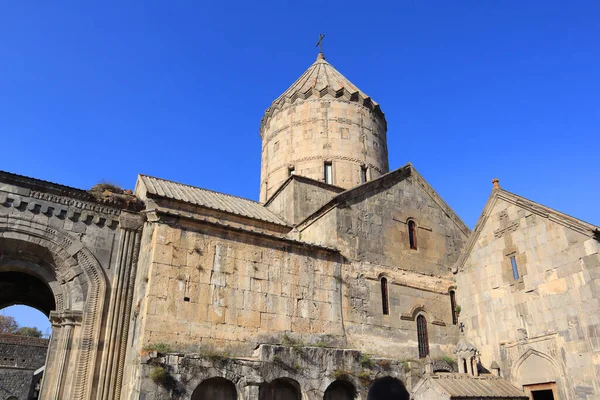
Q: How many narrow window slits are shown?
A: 8